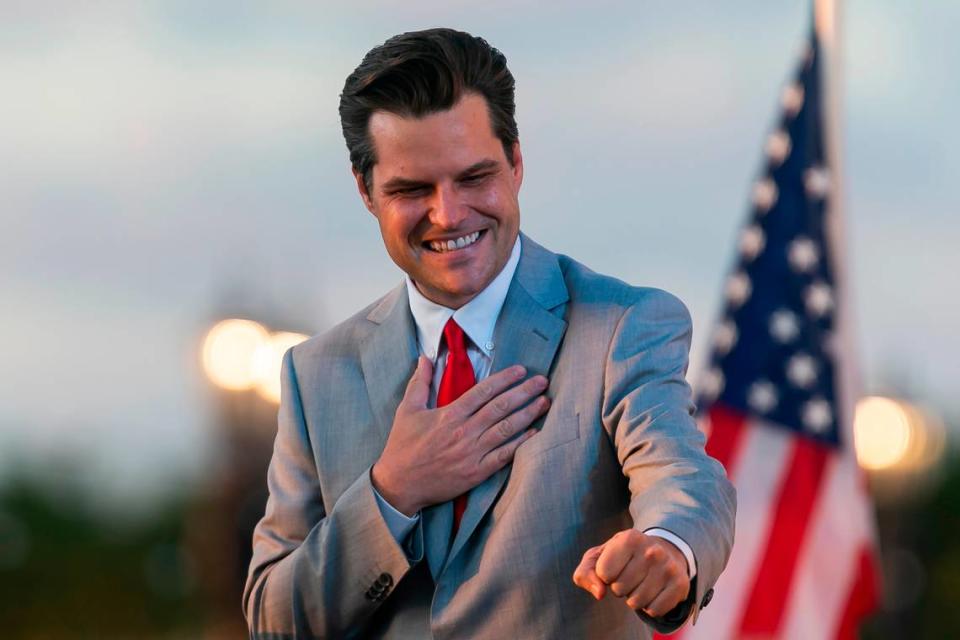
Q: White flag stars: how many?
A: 15